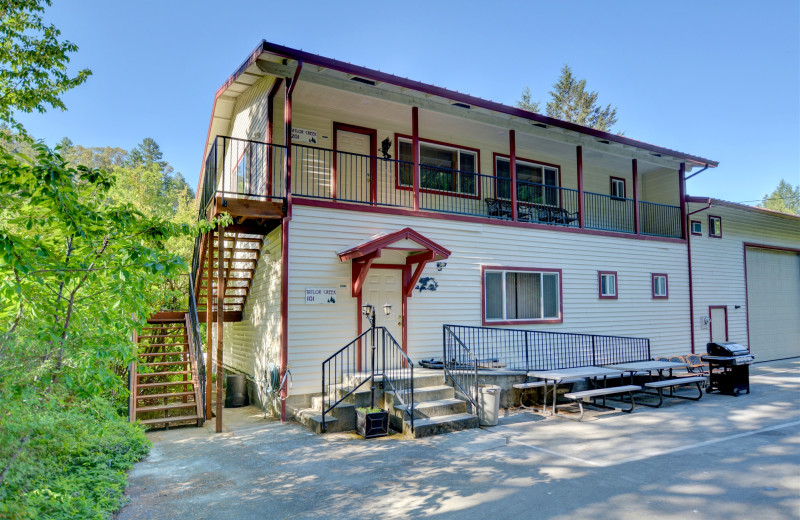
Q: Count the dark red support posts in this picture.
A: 6